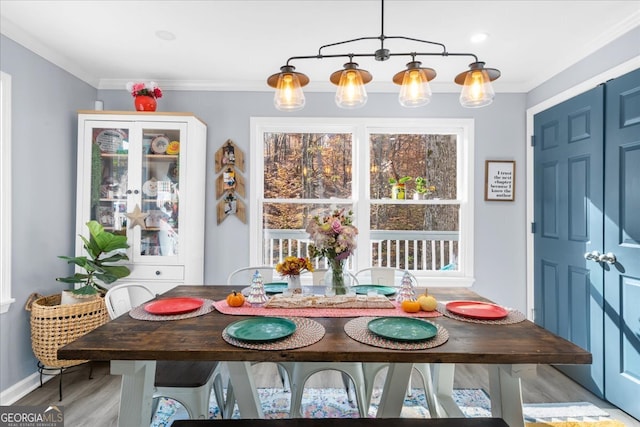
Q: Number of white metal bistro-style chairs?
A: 4